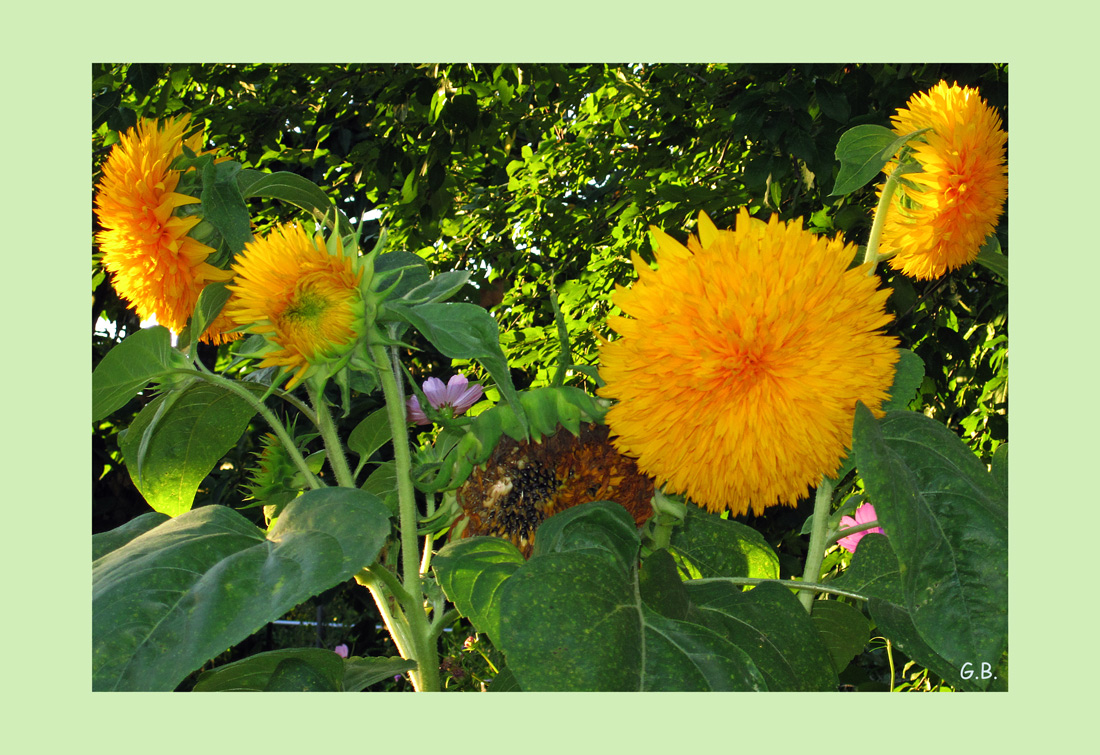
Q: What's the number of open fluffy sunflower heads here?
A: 4